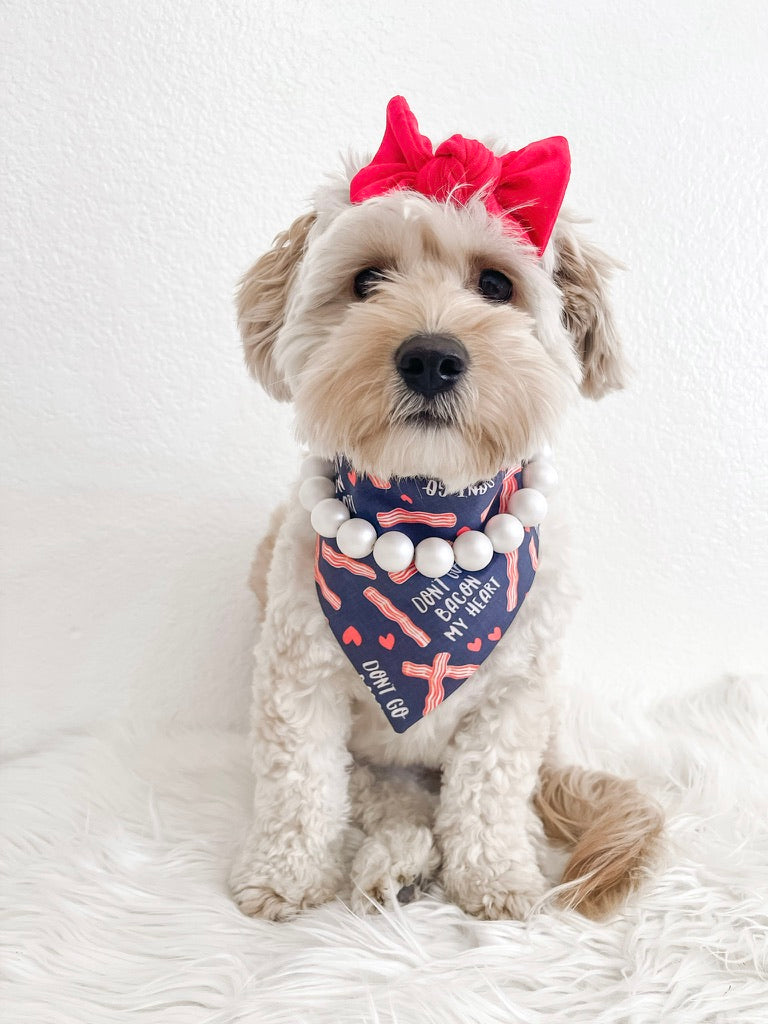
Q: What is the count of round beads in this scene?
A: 11